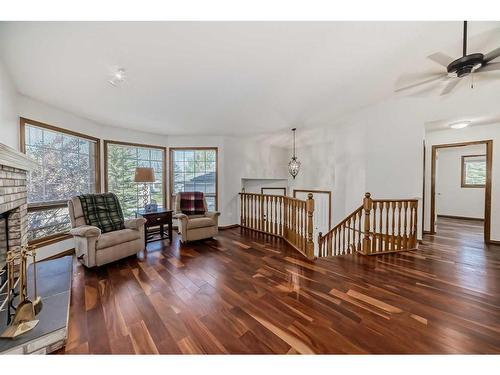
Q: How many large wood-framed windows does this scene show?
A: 3